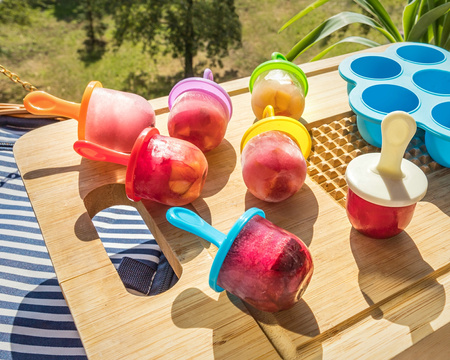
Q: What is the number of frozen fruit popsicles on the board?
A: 7